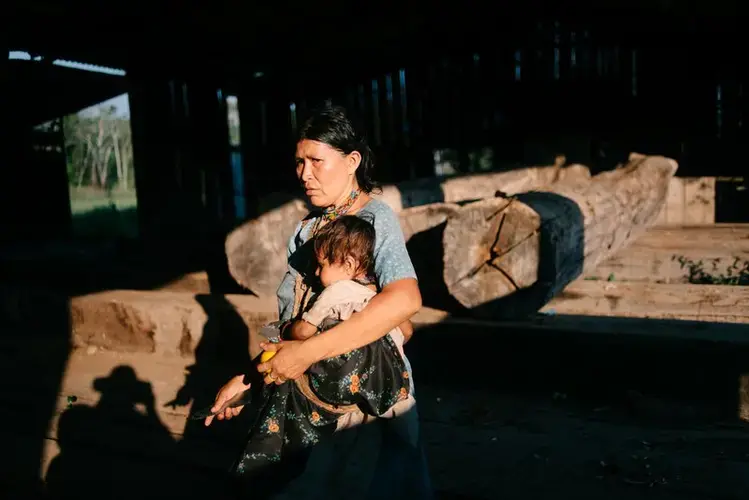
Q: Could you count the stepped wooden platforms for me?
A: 1